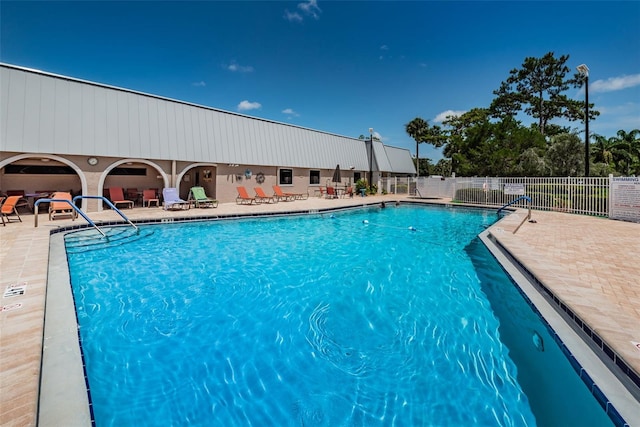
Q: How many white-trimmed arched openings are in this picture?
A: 3